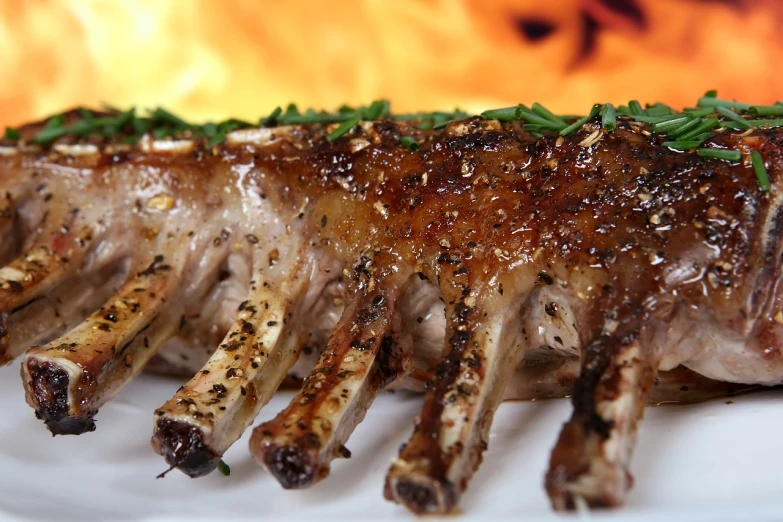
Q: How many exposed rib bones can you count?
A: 6